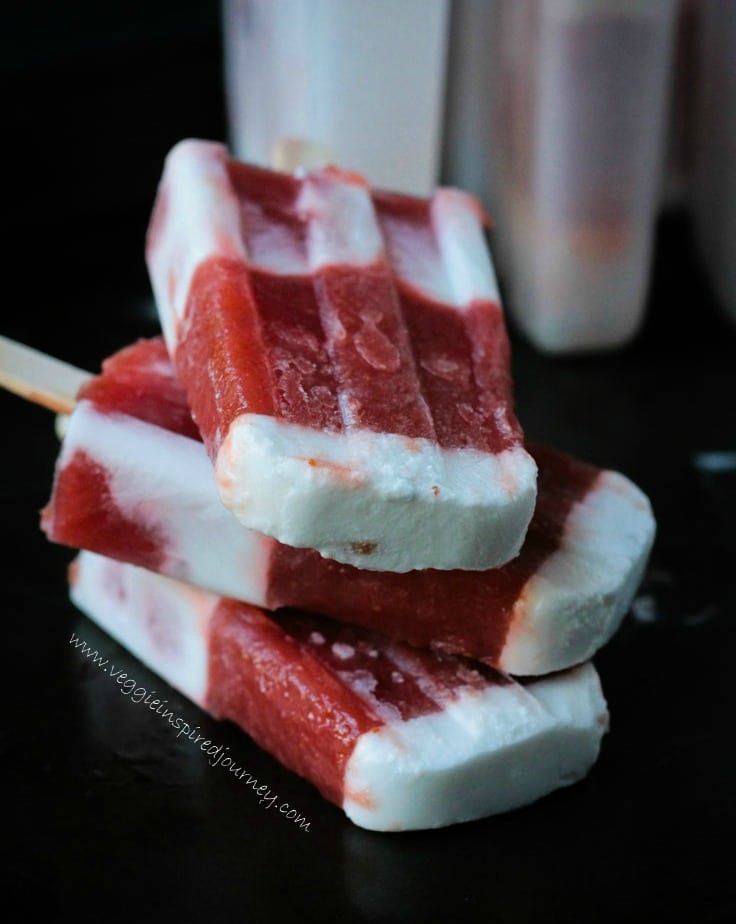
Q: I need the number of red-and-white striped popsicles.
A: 3